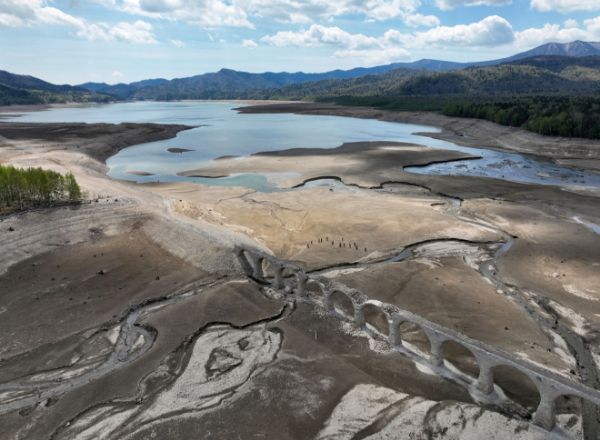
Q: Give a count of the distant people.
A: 13